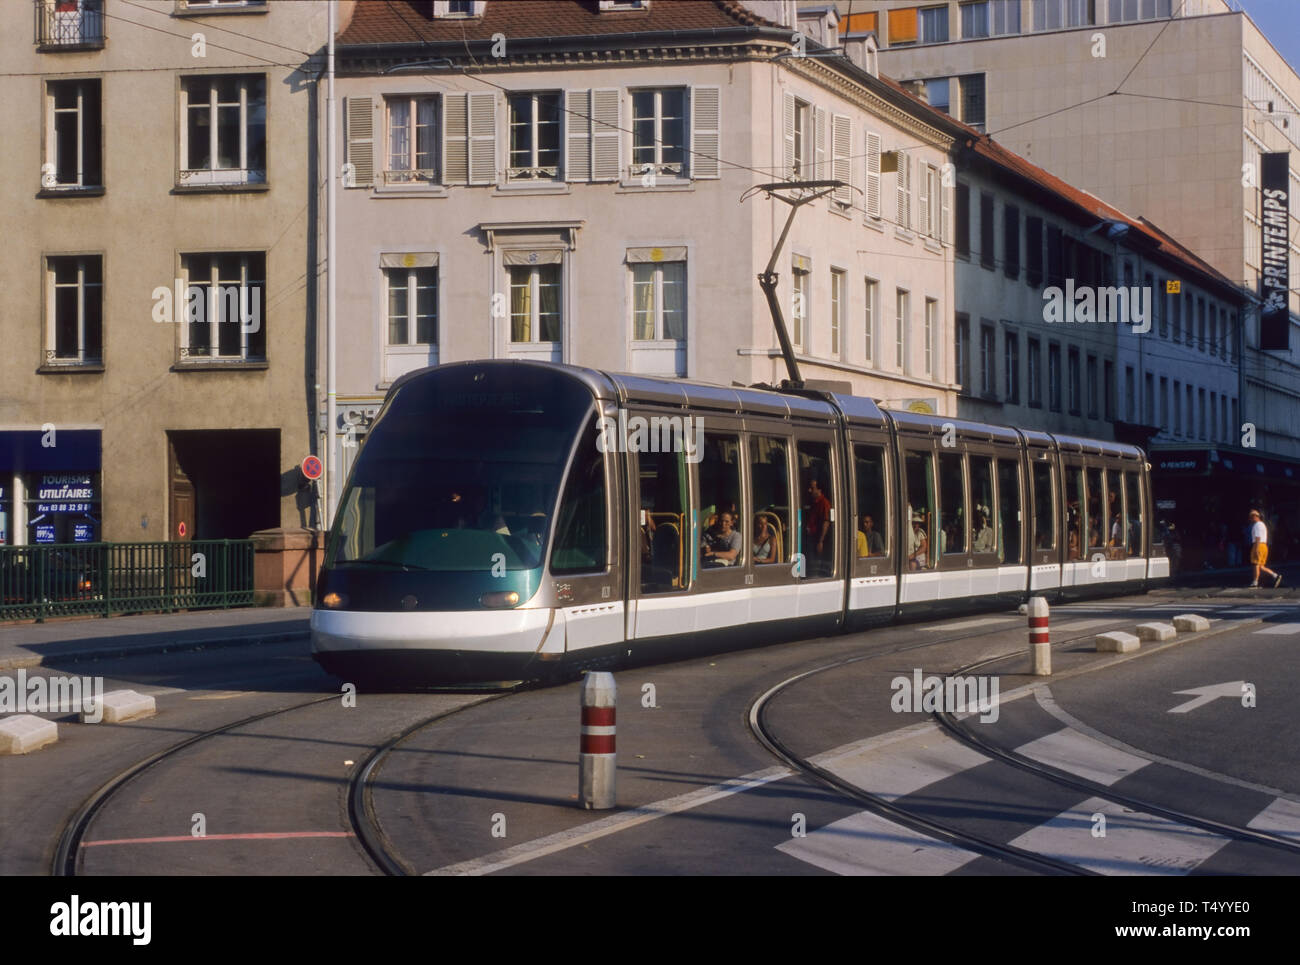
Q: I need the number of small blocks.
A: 5